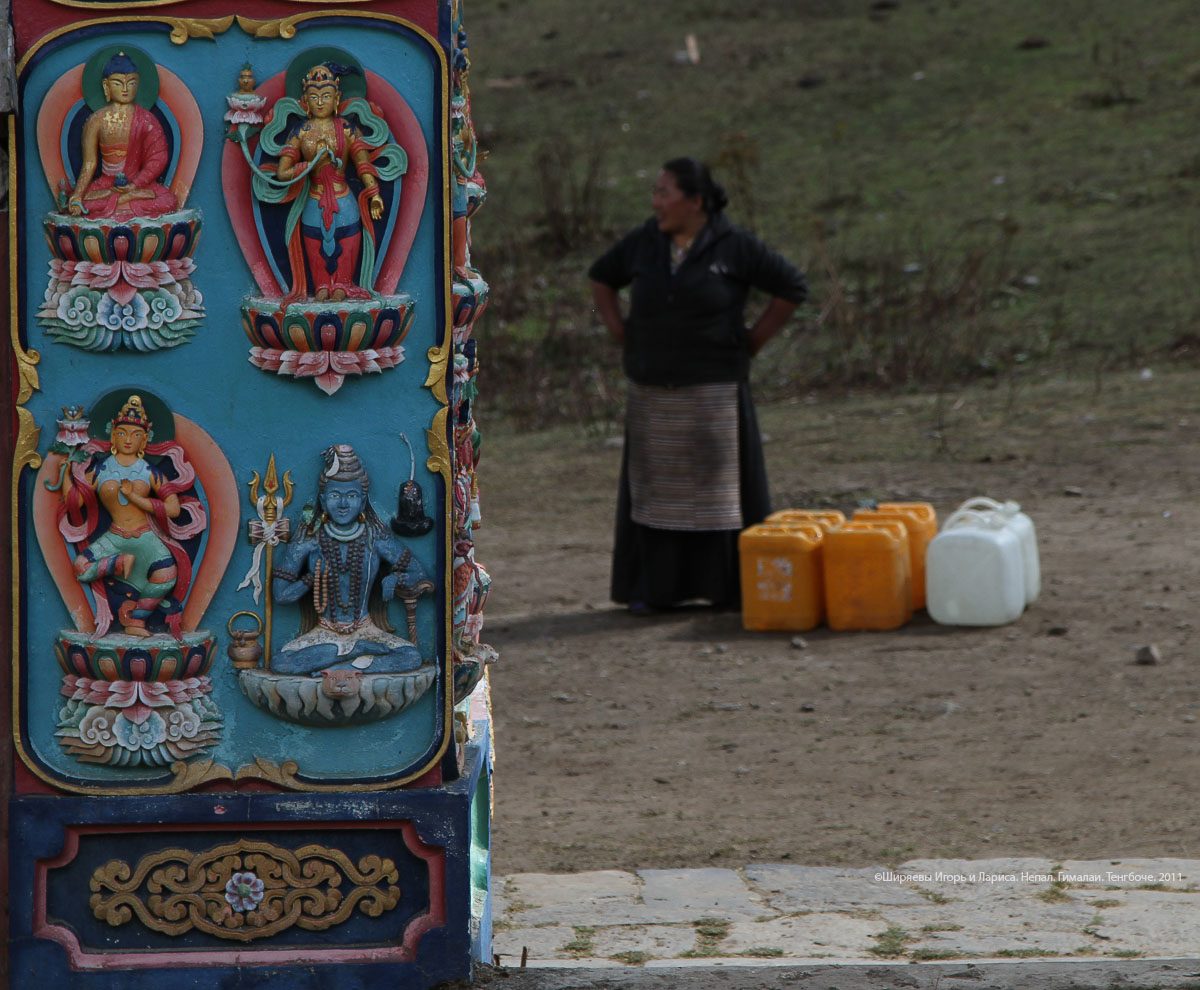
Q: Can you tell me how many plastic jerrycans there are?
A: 6